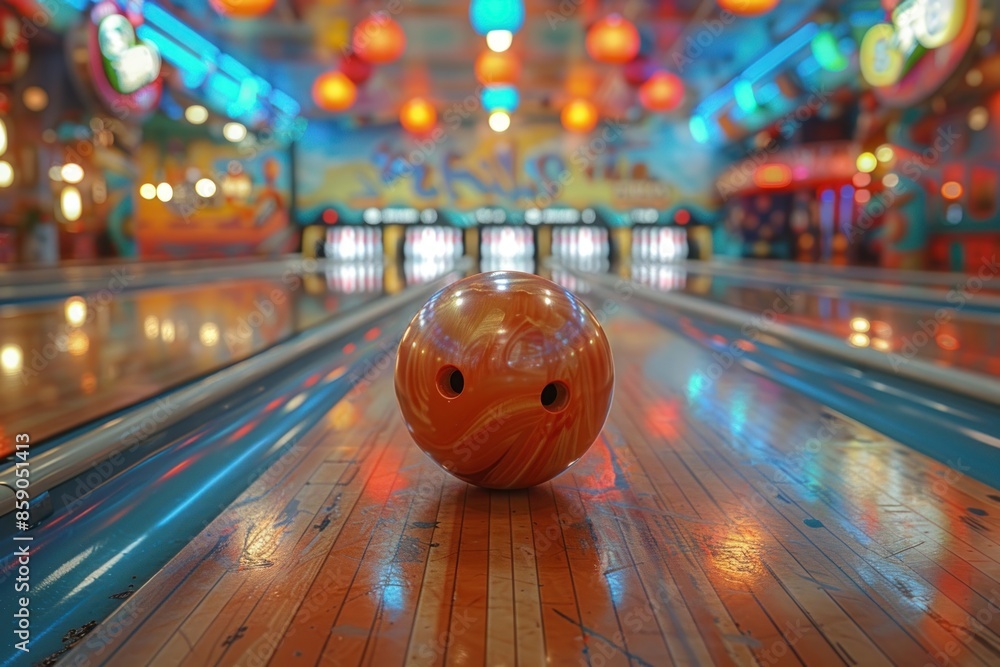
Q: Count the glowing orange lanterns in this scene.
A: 9